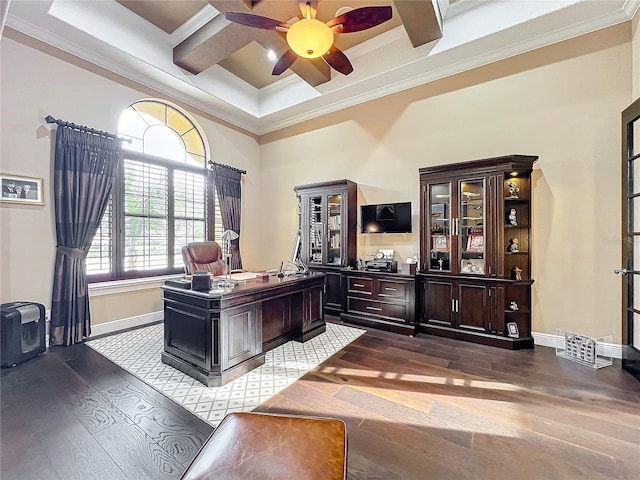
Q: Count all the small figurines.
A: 5